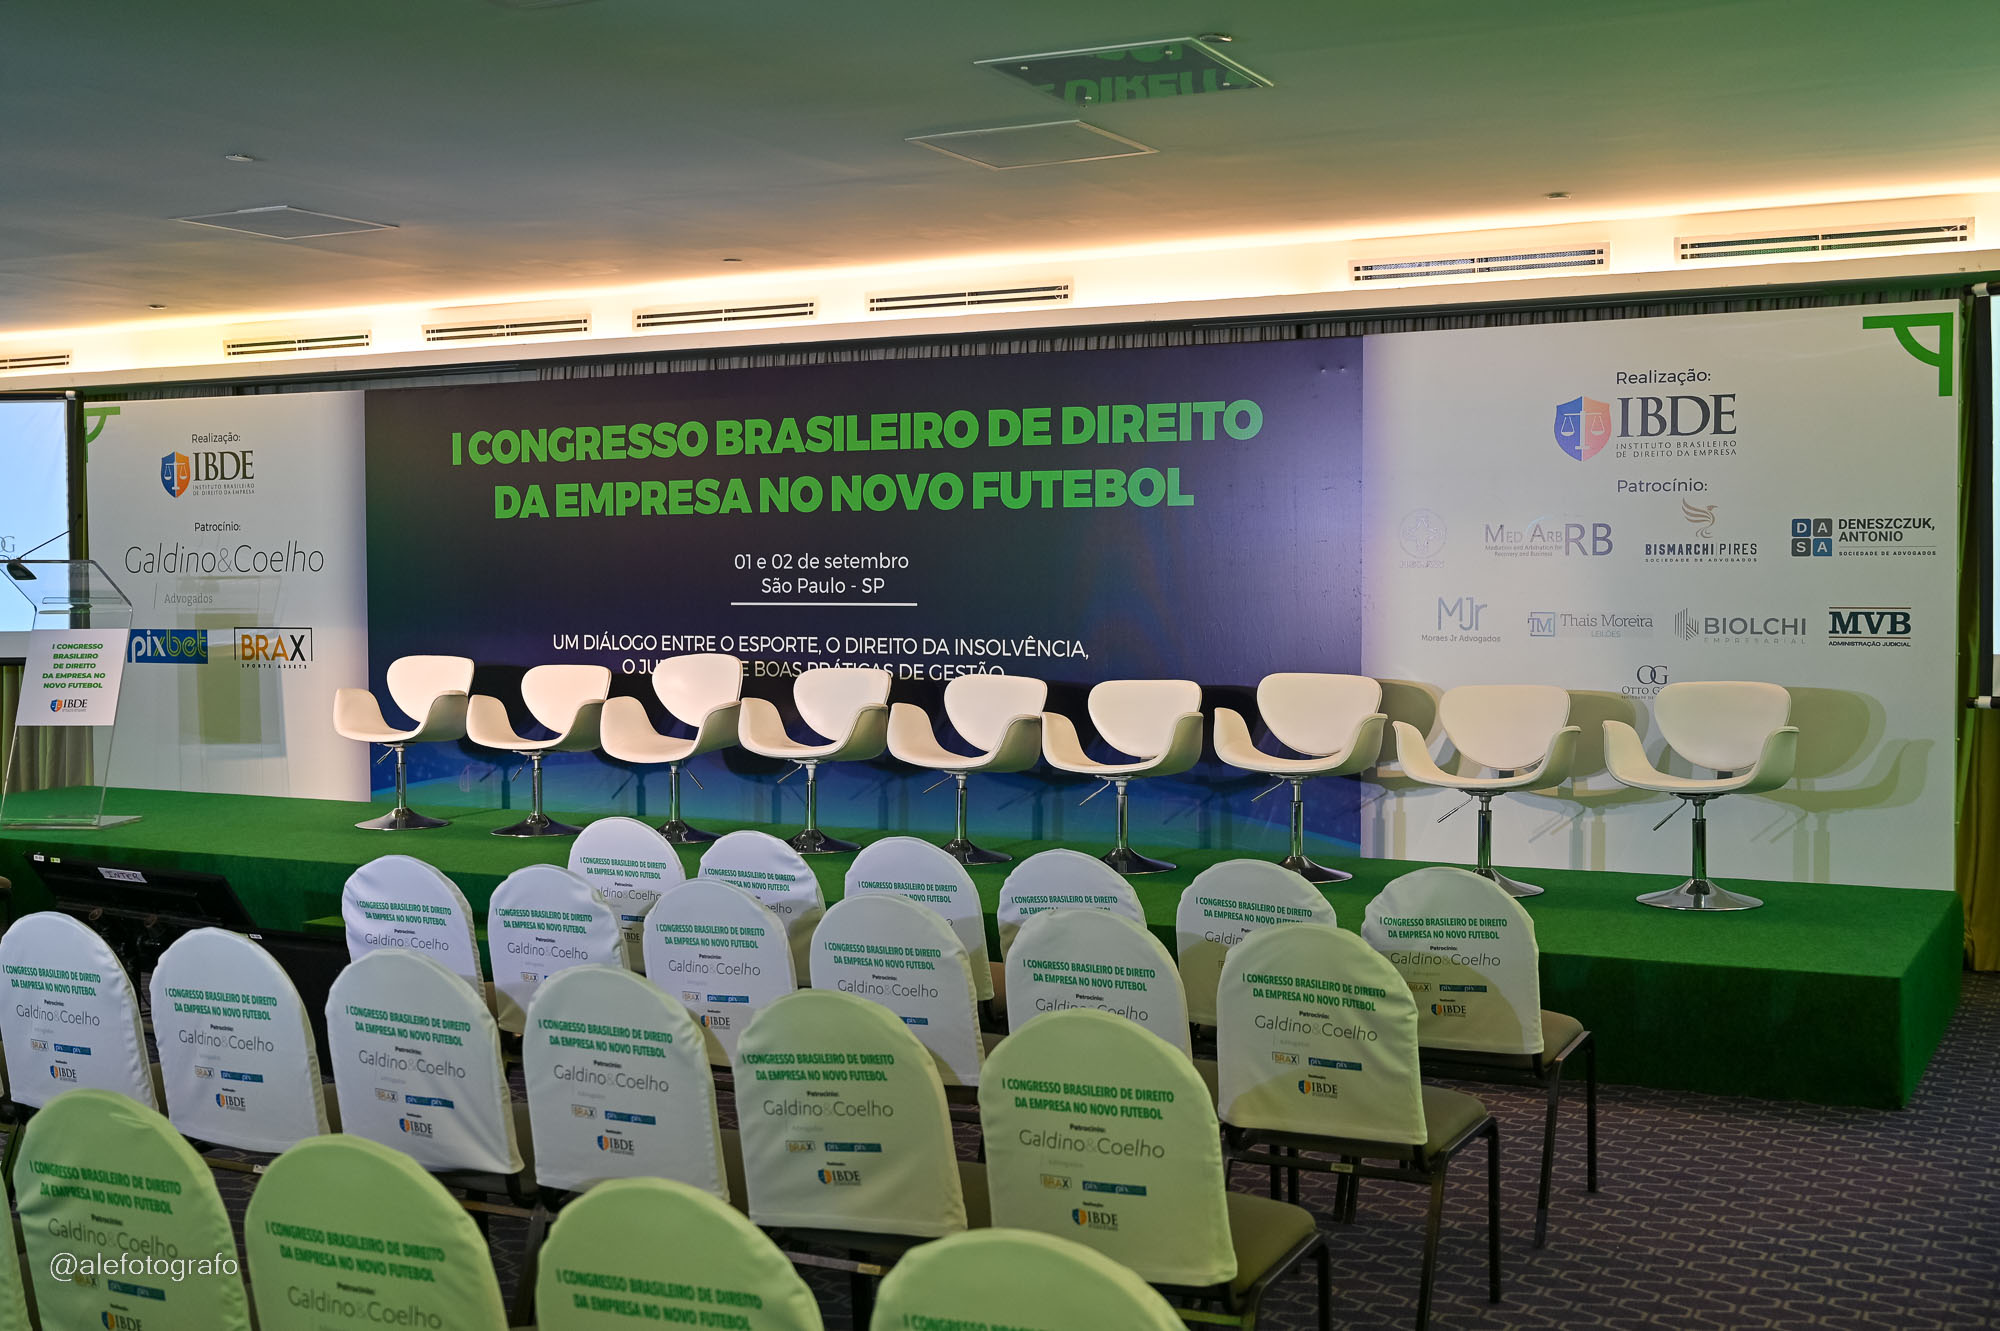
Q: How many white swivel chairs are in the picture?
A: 9